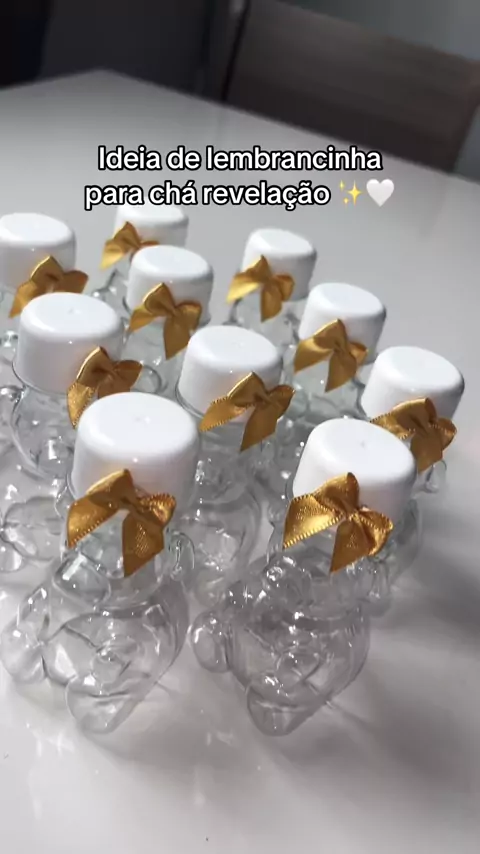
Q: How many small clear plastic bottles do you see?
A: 10